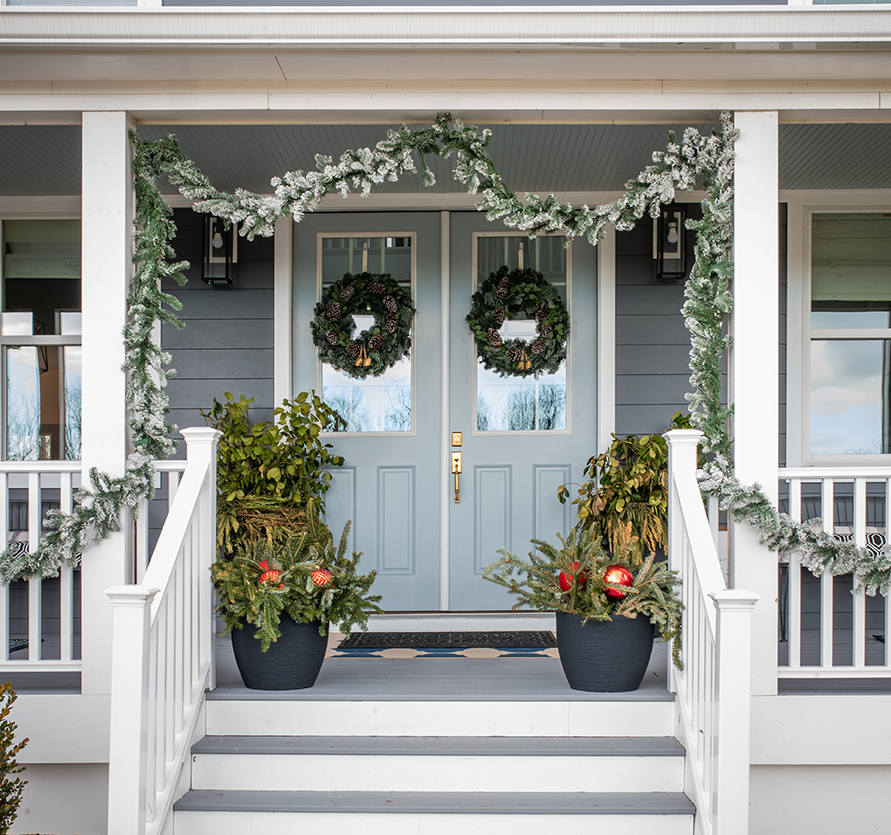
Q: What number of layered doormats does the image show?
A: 2